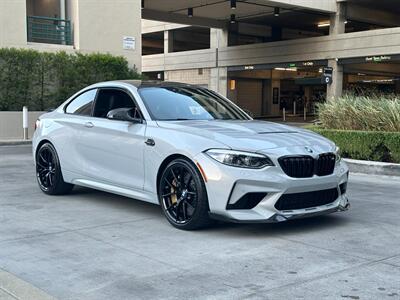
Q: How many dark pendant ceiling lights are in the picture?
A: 4